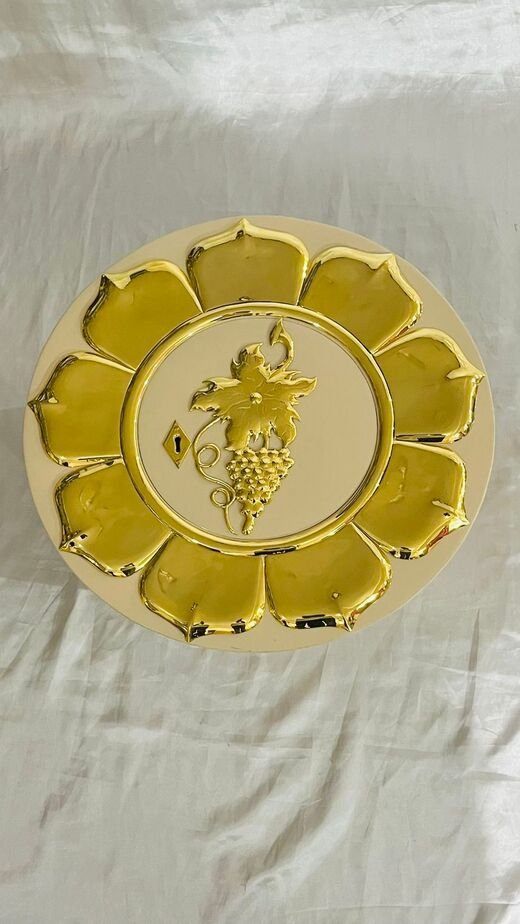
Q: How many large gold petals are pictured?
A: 9